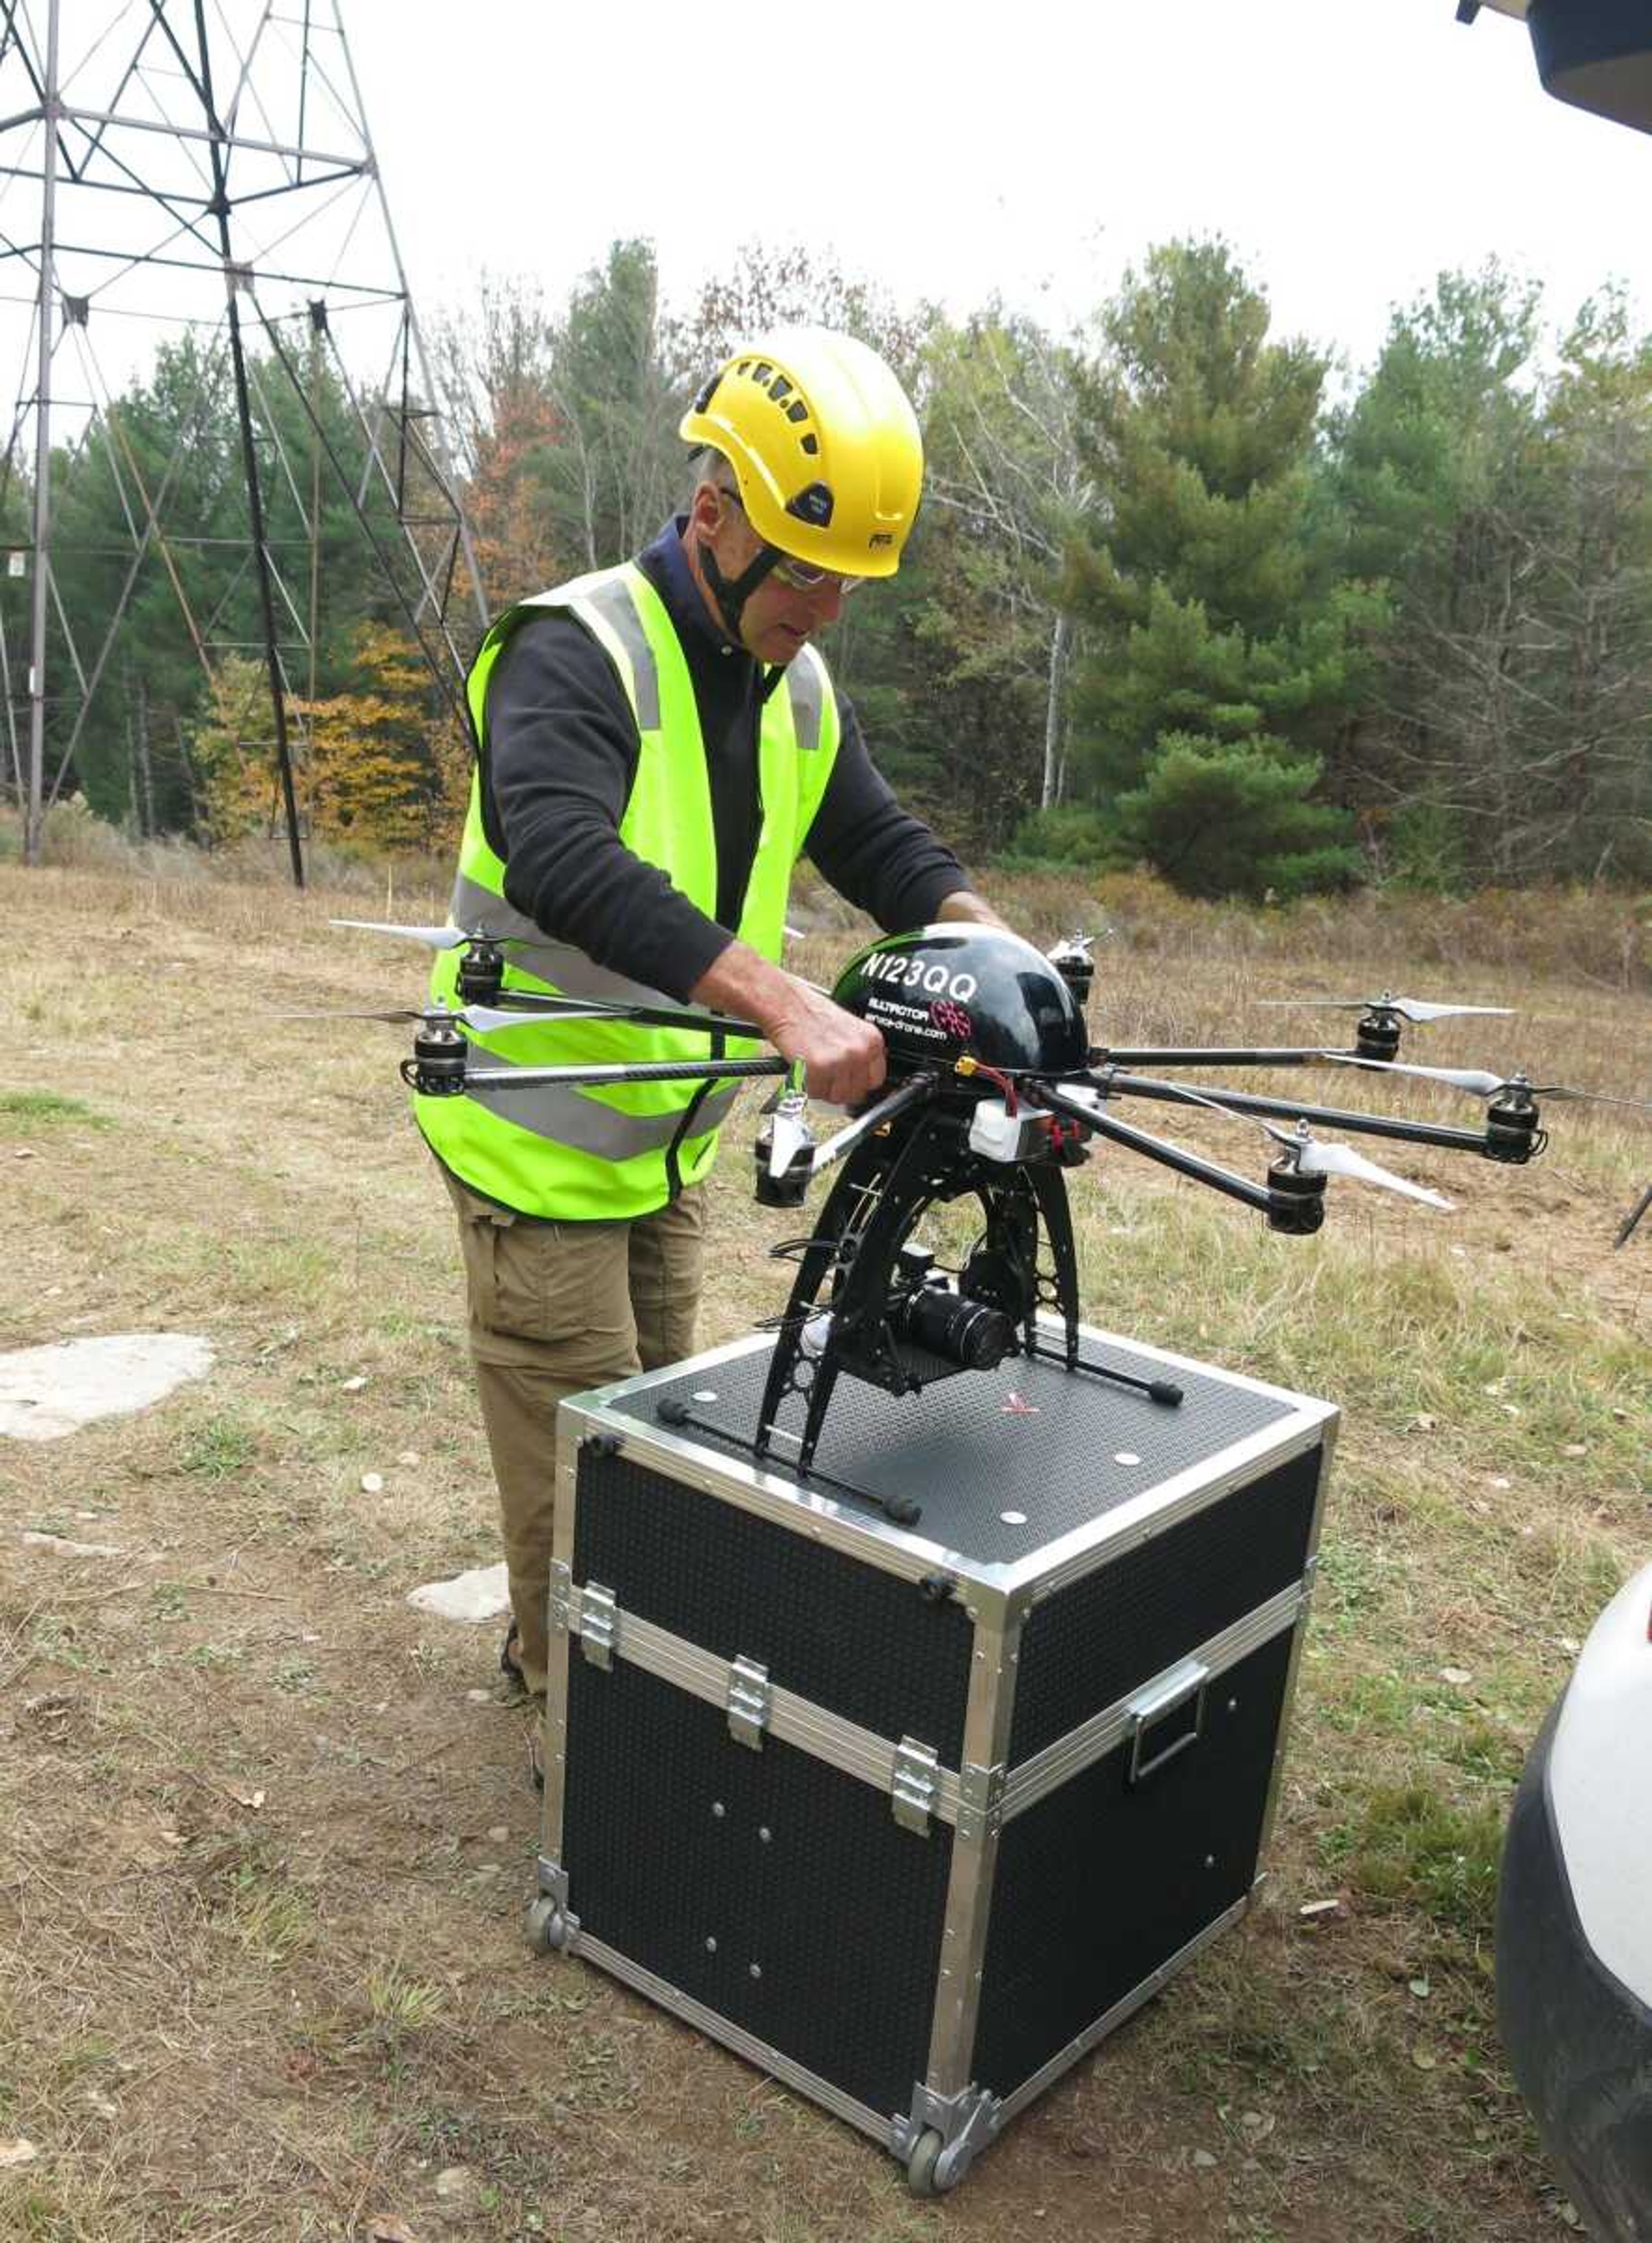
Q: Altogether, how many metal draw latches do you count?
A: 3